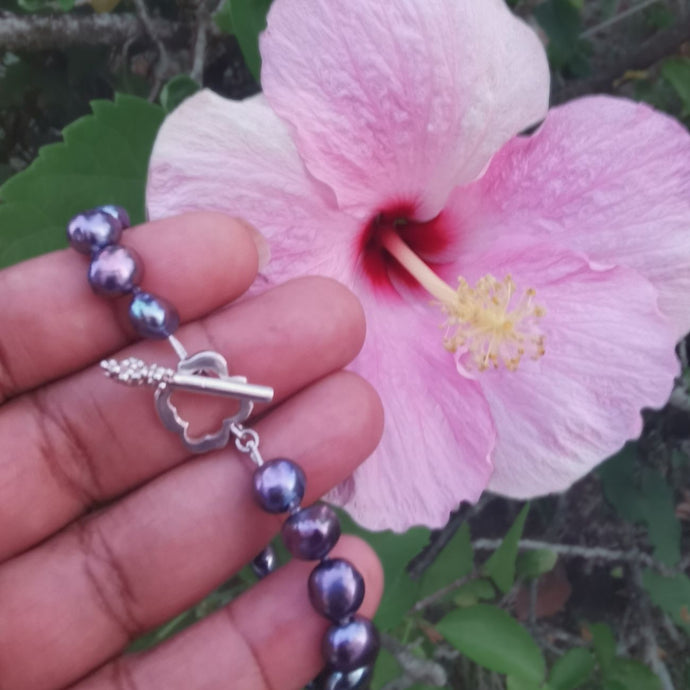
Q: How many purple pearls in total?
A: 10